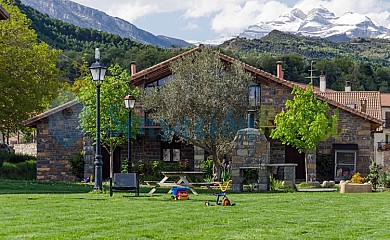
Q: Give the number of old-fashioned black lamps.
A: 2